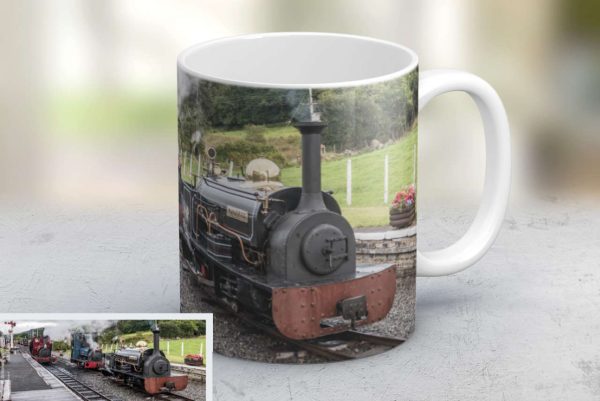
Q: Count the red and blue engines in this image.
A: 2